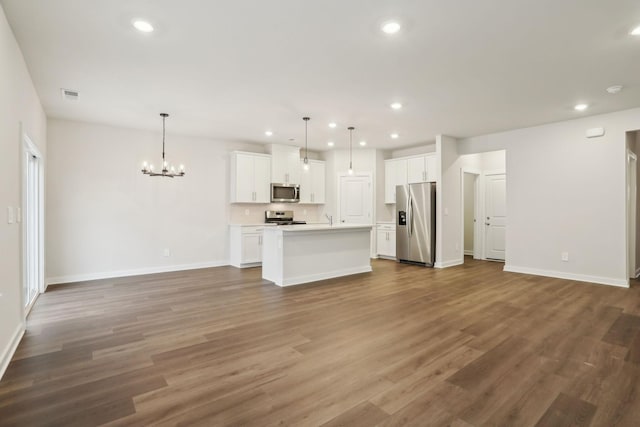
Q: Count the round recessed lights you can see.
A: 10